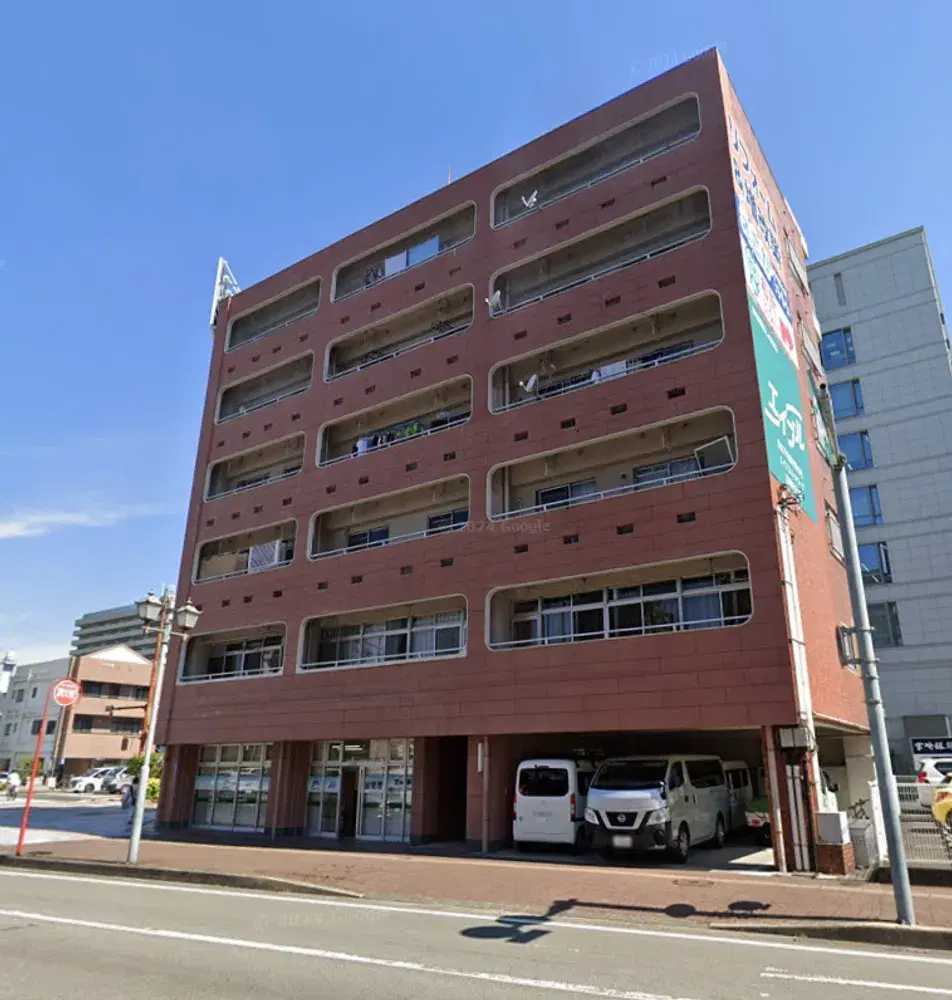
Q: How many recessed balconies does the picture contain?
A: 15